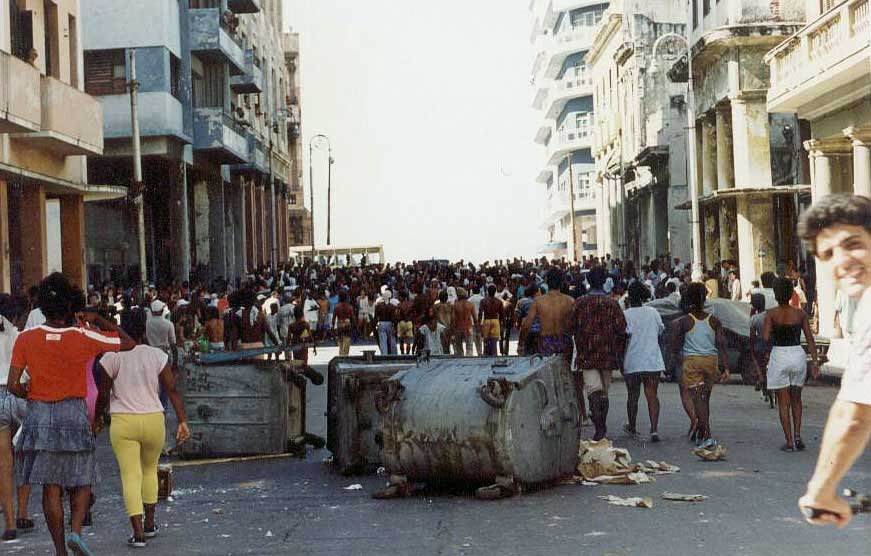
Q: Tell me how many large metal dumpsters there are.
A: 3